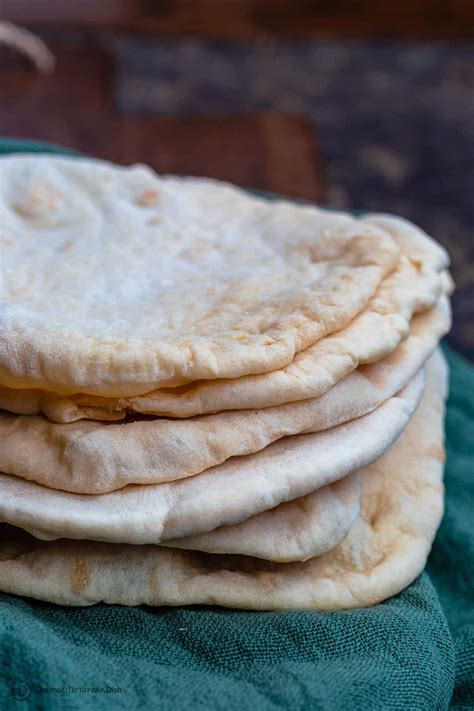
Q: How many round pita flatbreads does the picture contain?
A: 6